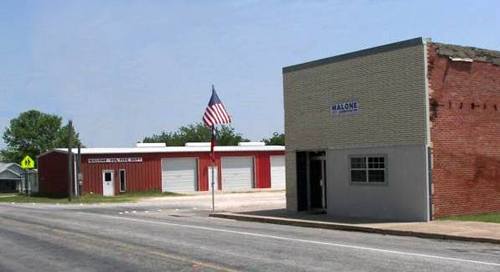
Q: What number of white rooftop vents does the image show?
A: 3